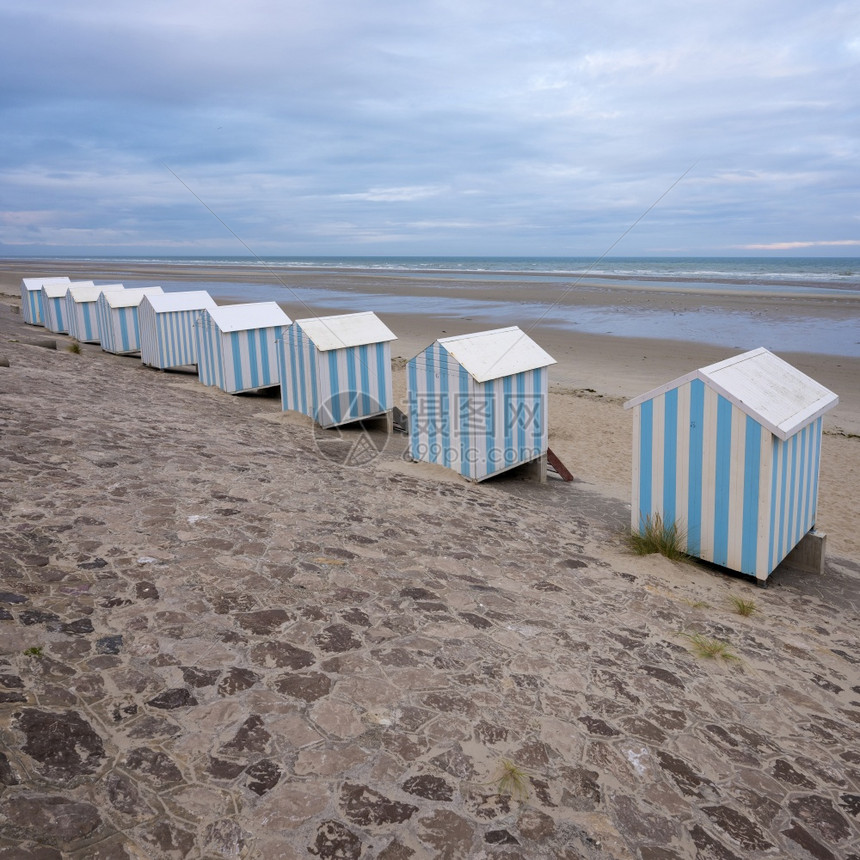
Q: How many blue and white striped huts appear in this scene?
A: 9